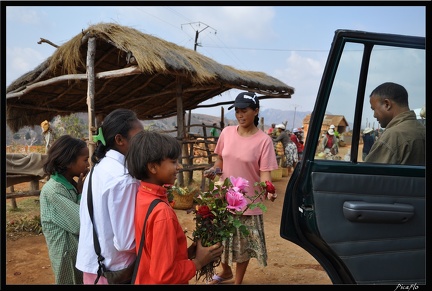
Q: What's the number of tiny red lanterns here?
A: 0